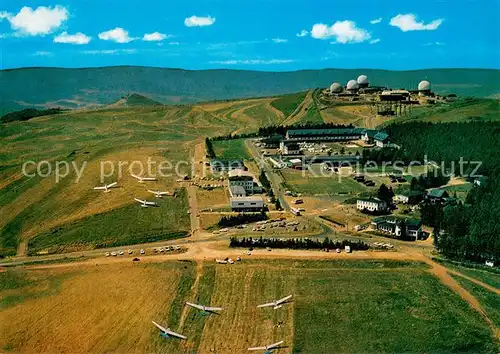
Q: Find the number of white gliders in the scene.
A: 8